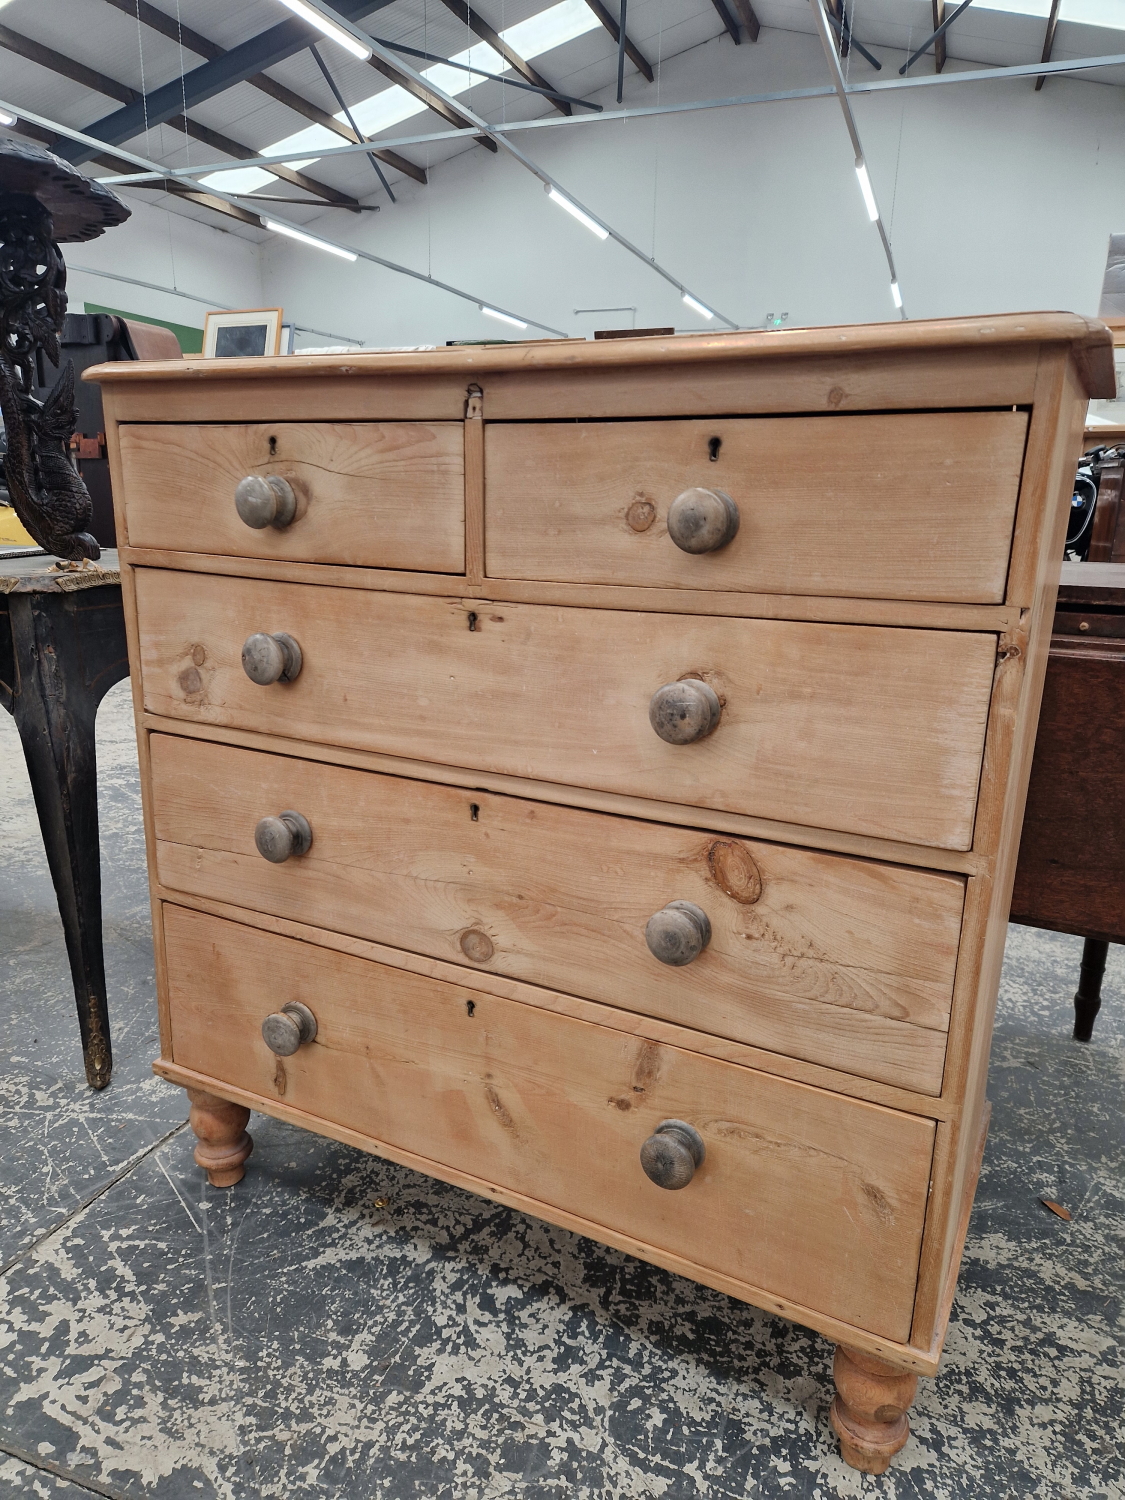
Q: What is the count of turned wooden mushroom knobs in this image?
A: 8